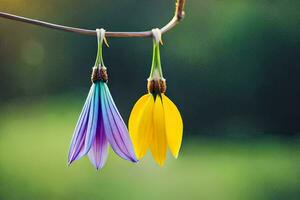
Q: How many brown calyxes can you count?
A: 2